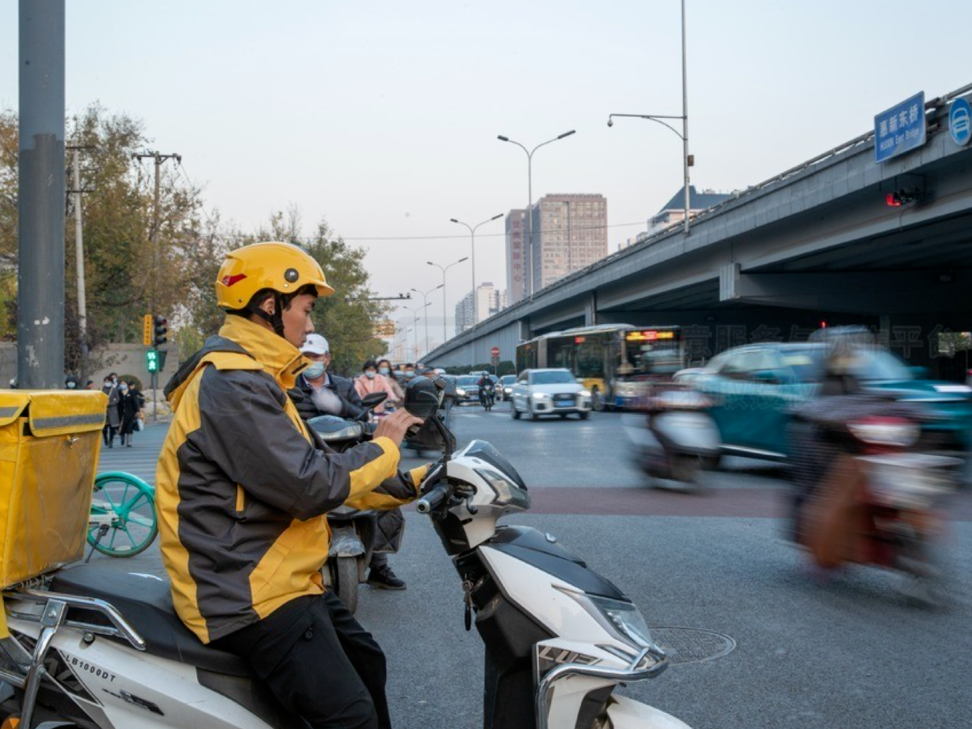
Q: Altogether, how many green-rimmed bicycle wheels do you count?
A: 1